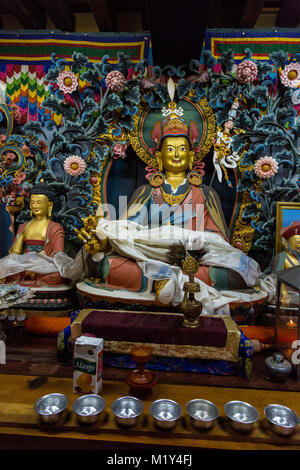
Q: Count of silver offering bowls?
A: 7